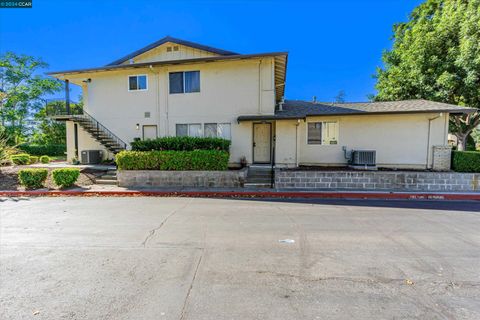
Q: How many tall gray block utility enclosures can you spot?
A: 1